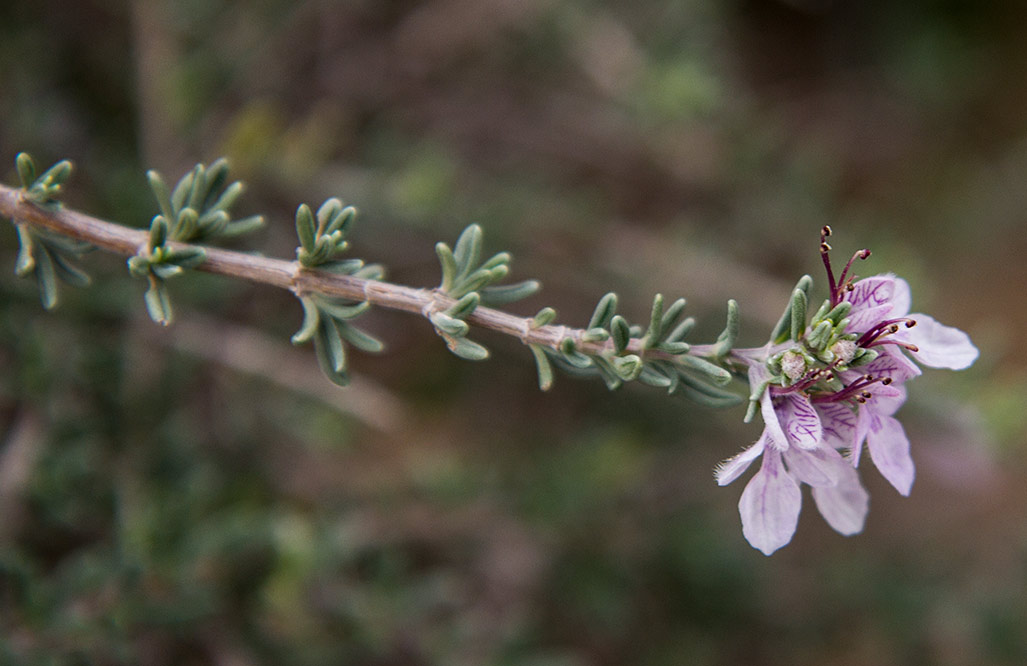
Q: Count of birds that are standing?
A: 0